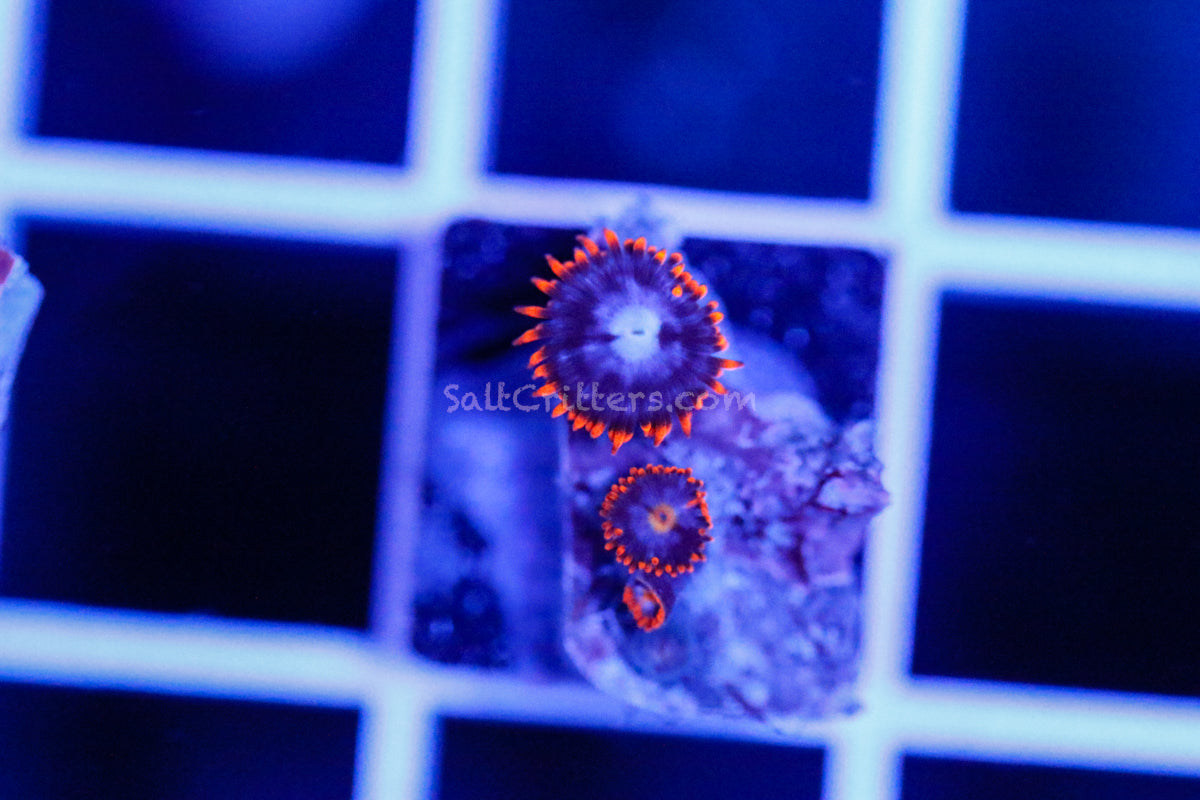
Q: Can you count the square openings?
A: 9